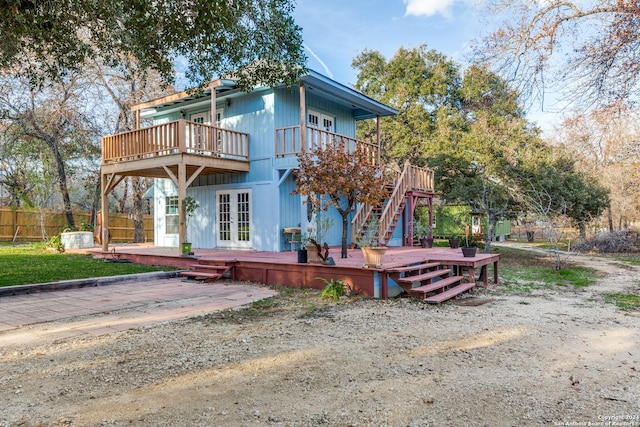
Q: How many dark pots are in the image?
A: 4